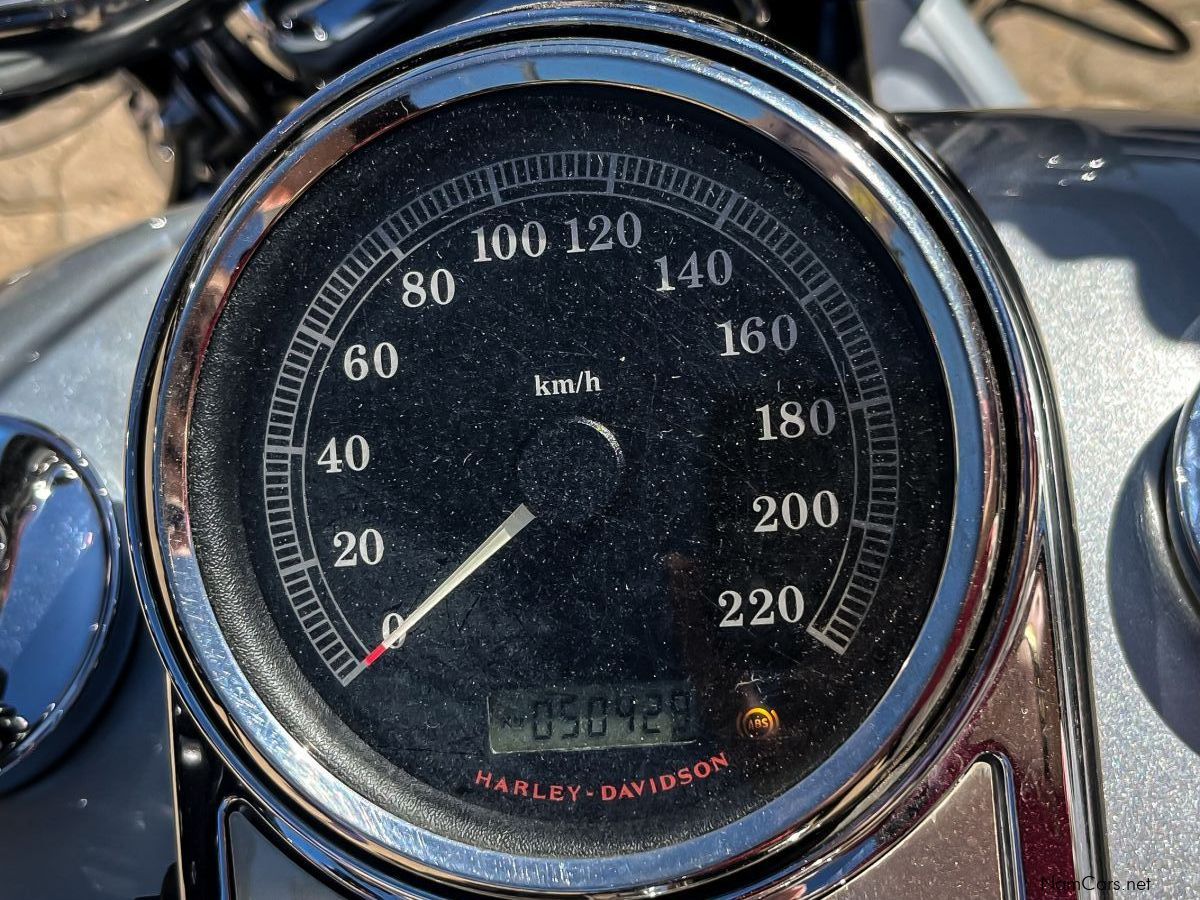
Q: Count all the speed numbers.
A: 12